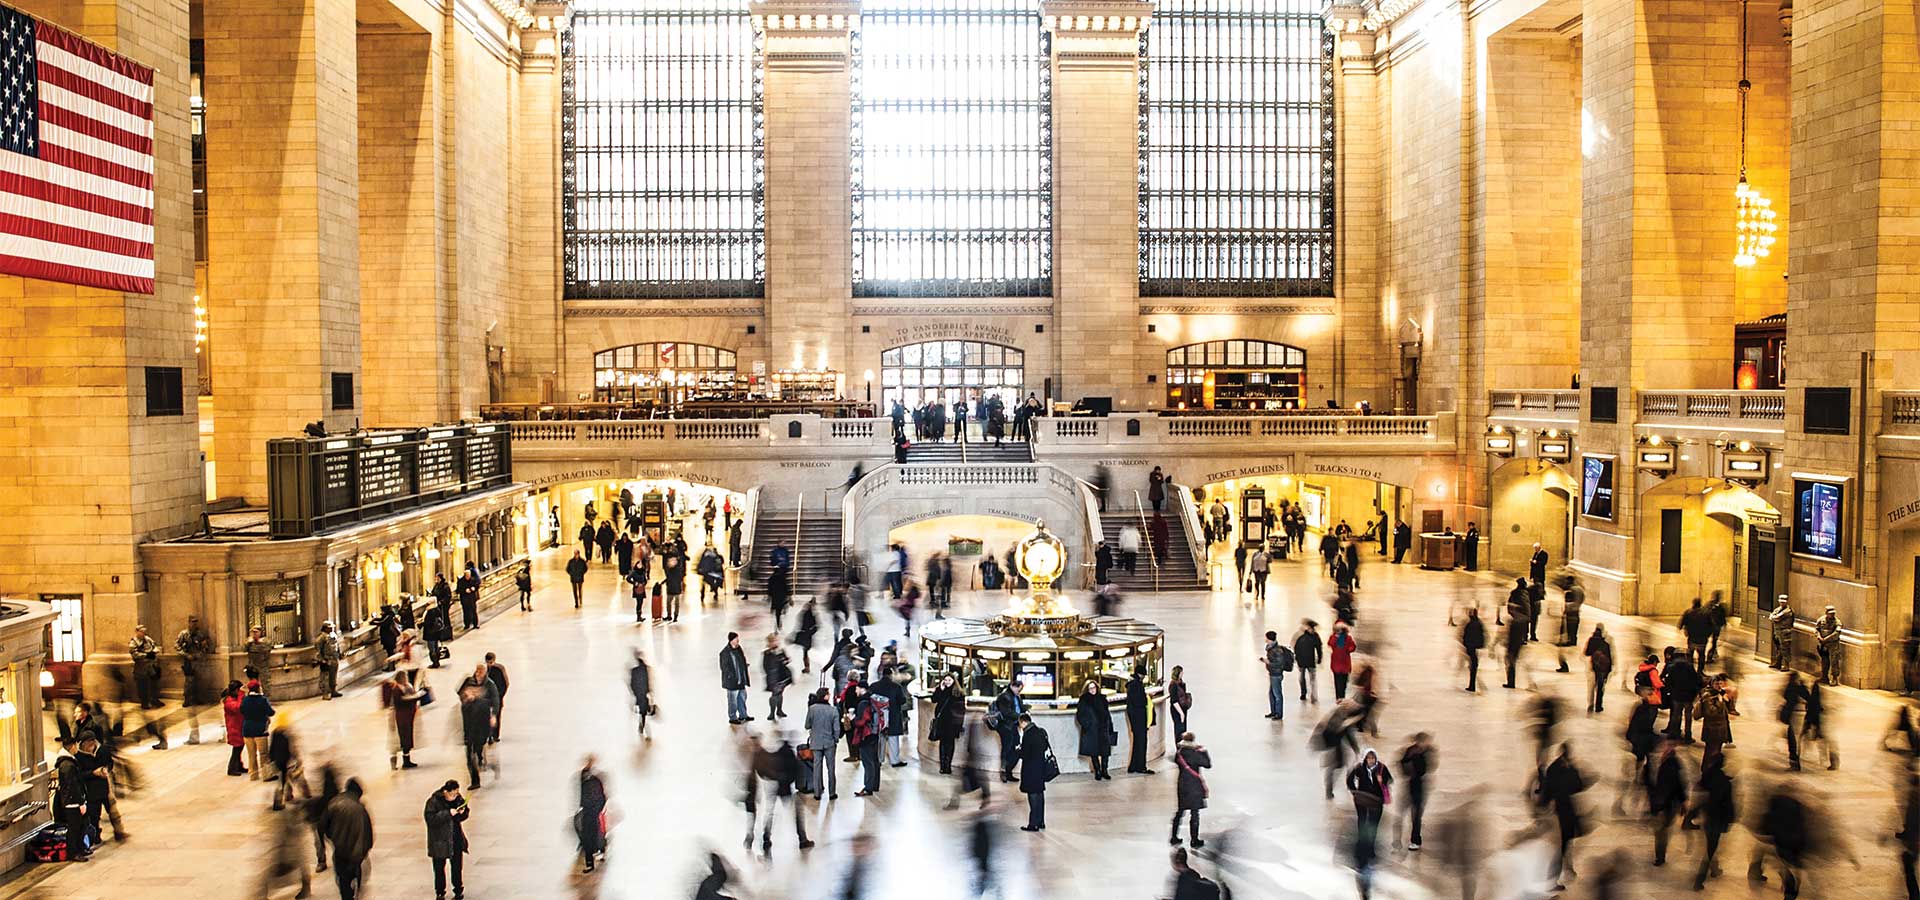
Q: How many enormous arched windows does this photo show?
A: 3